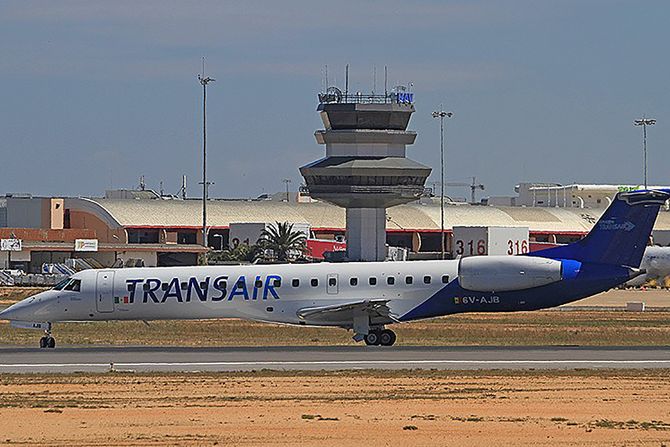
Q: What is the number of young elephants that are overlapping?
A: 0